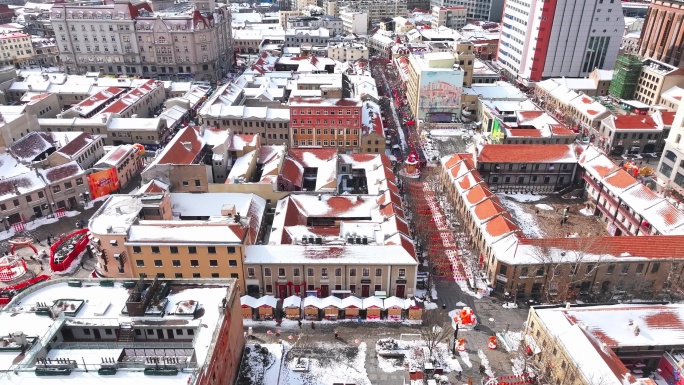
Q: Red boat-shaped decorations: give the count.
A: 2